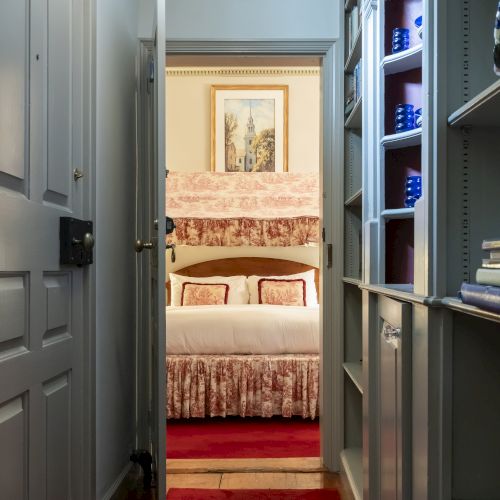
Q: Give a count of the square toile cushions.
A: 2